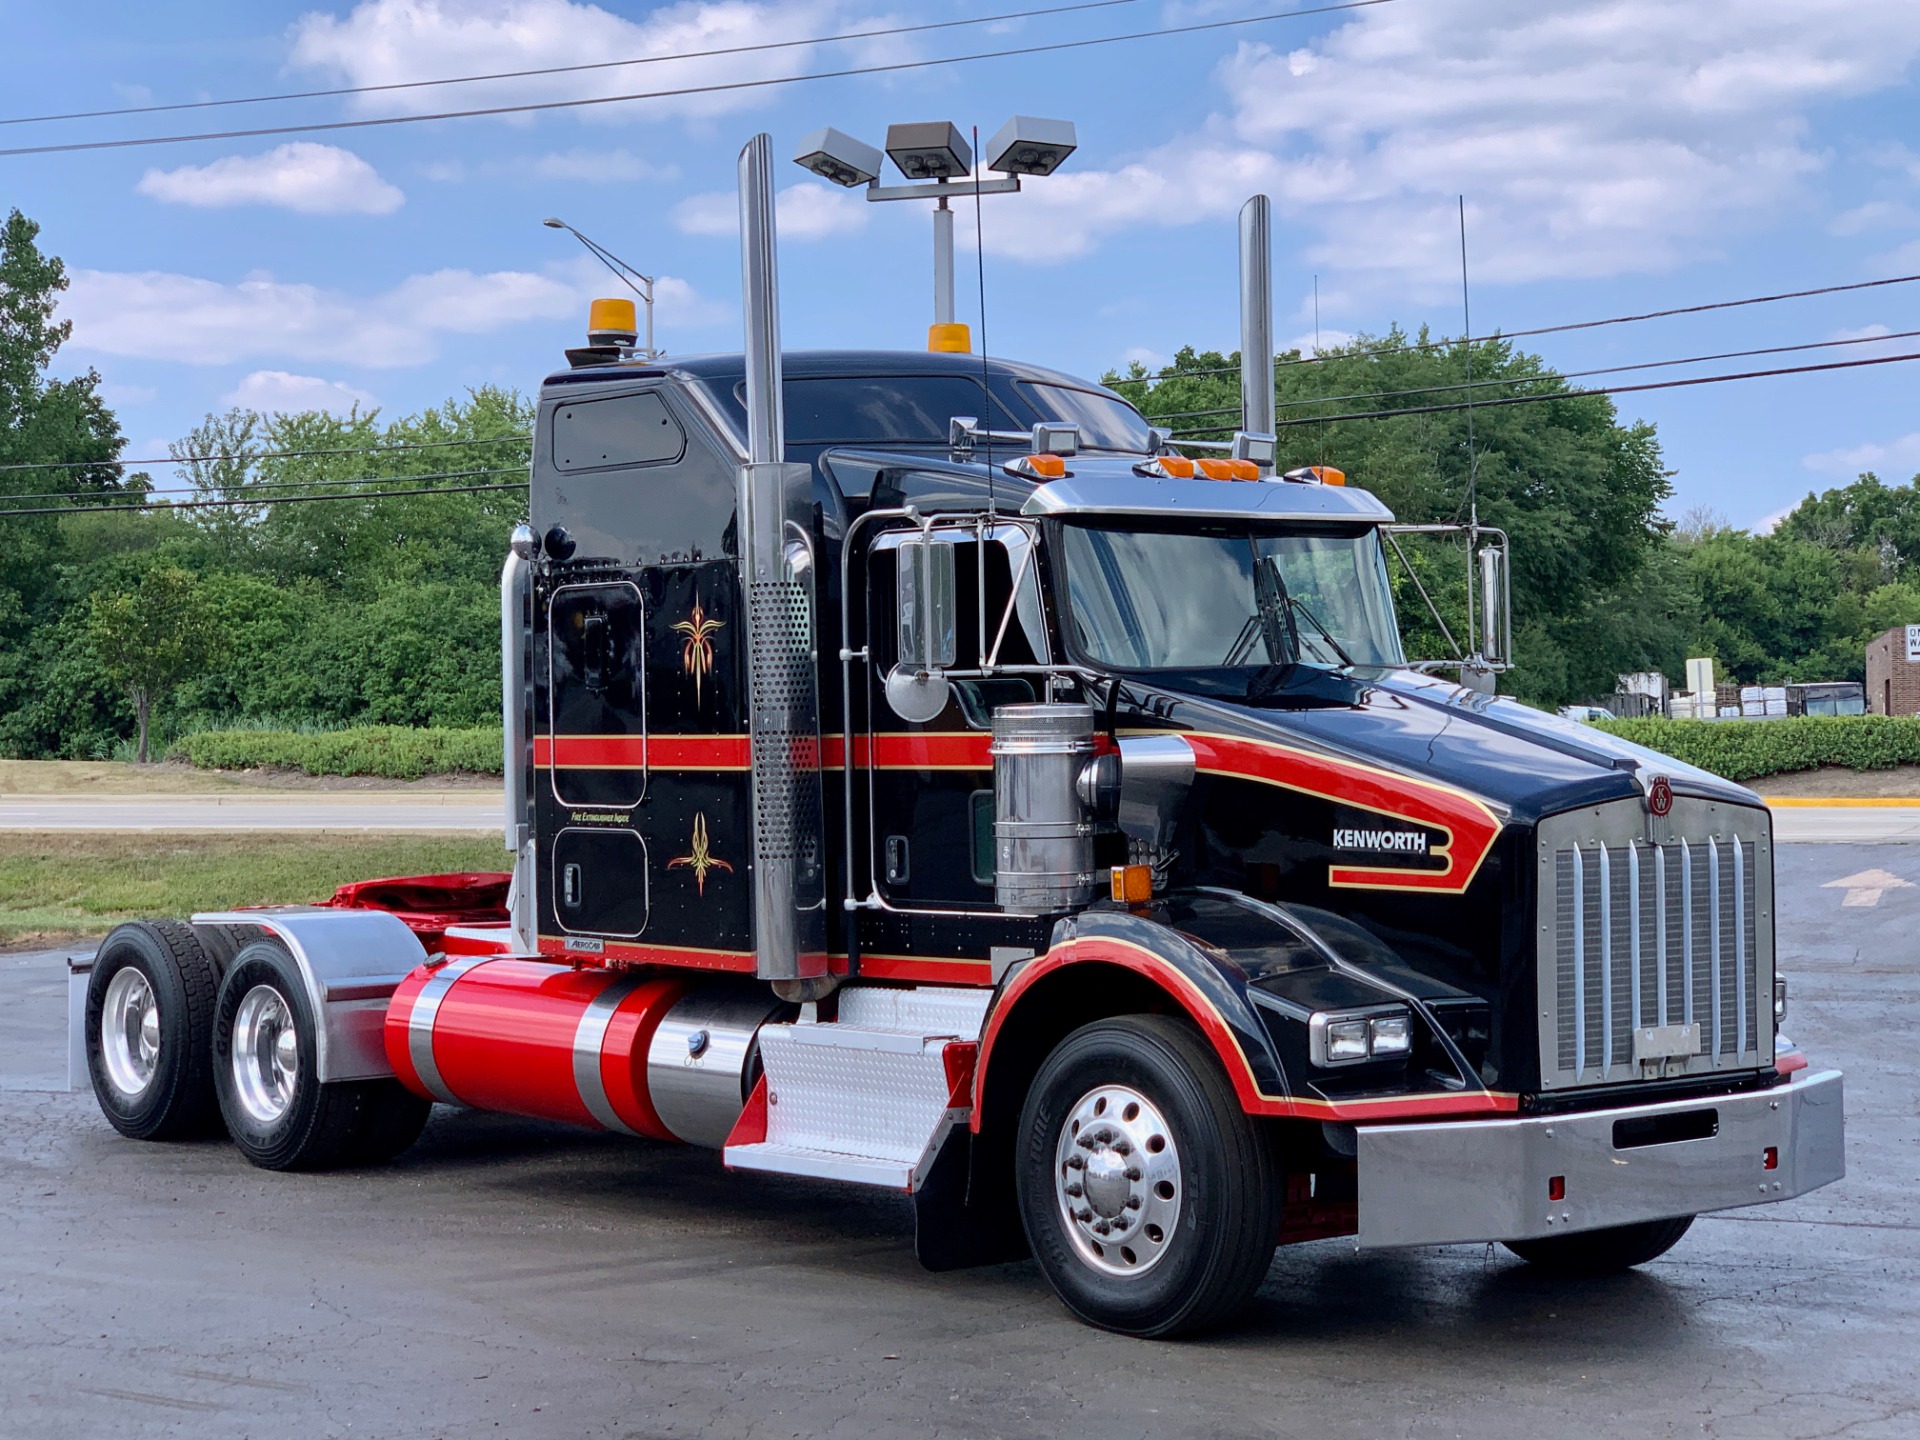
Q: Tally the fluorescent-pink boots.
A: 0